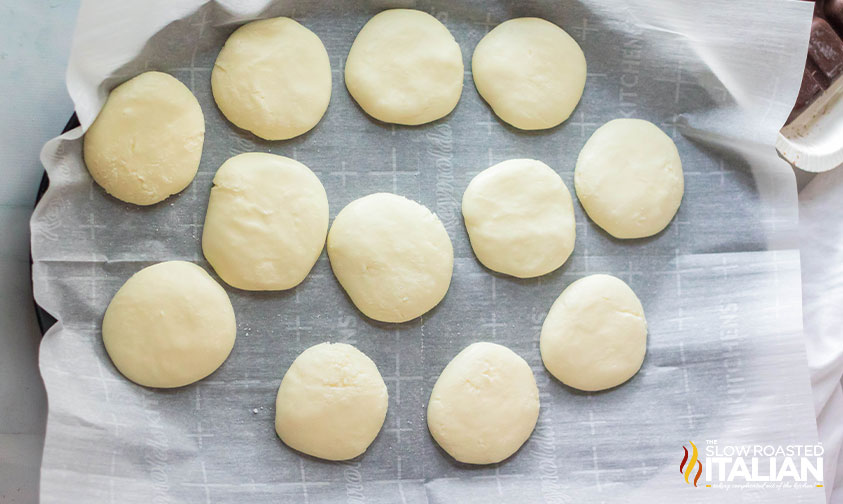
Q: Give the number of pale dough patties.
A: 12